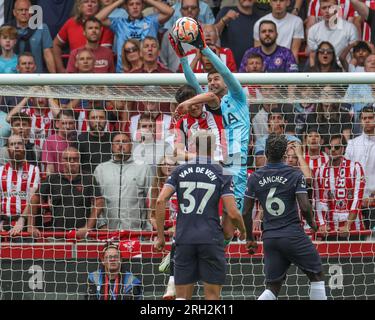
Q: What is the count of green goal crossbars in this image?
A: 0